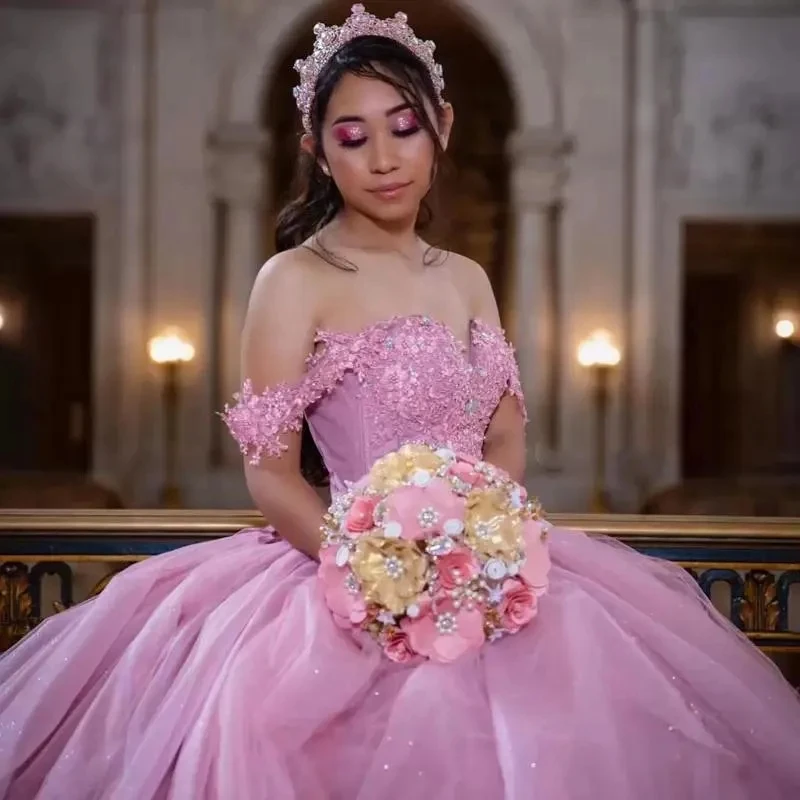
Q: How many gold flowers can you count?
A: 3